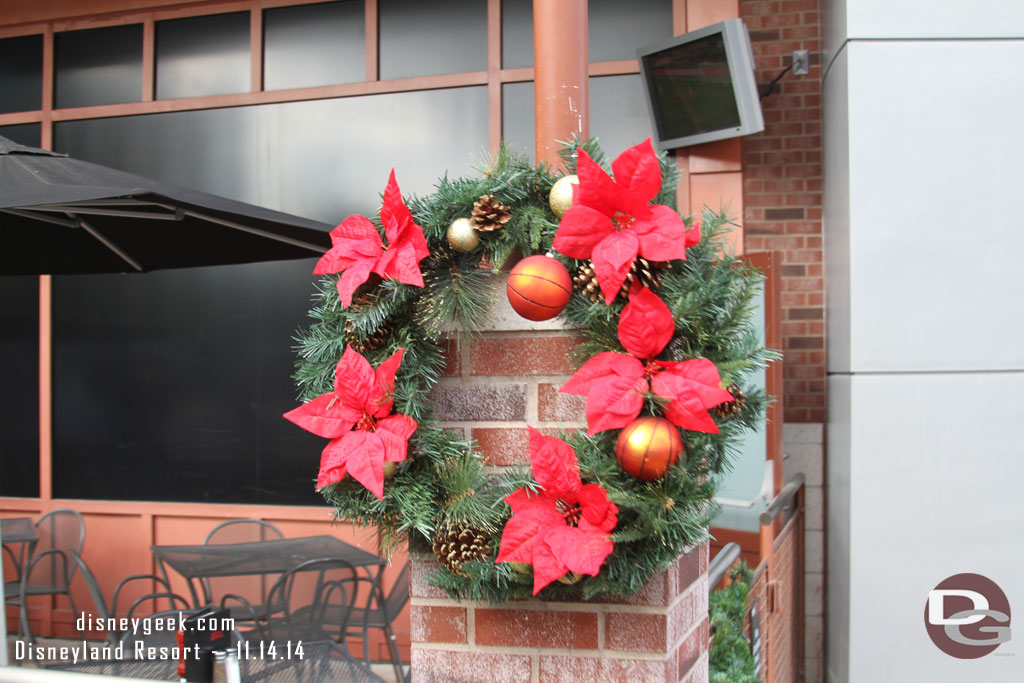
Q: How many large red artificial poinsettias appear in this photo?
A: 5